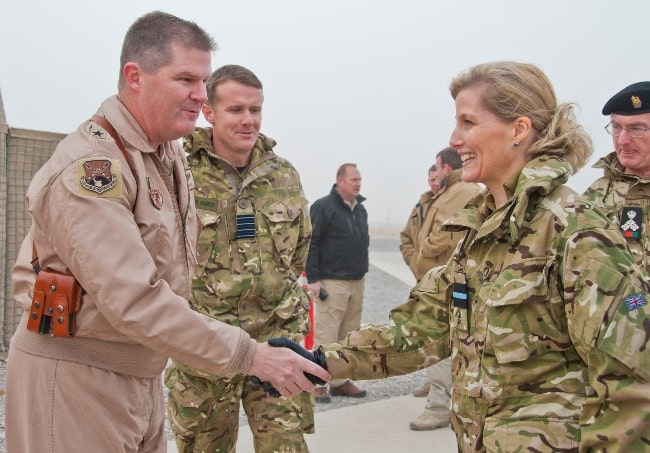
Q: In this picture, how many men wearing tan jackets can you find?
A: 3